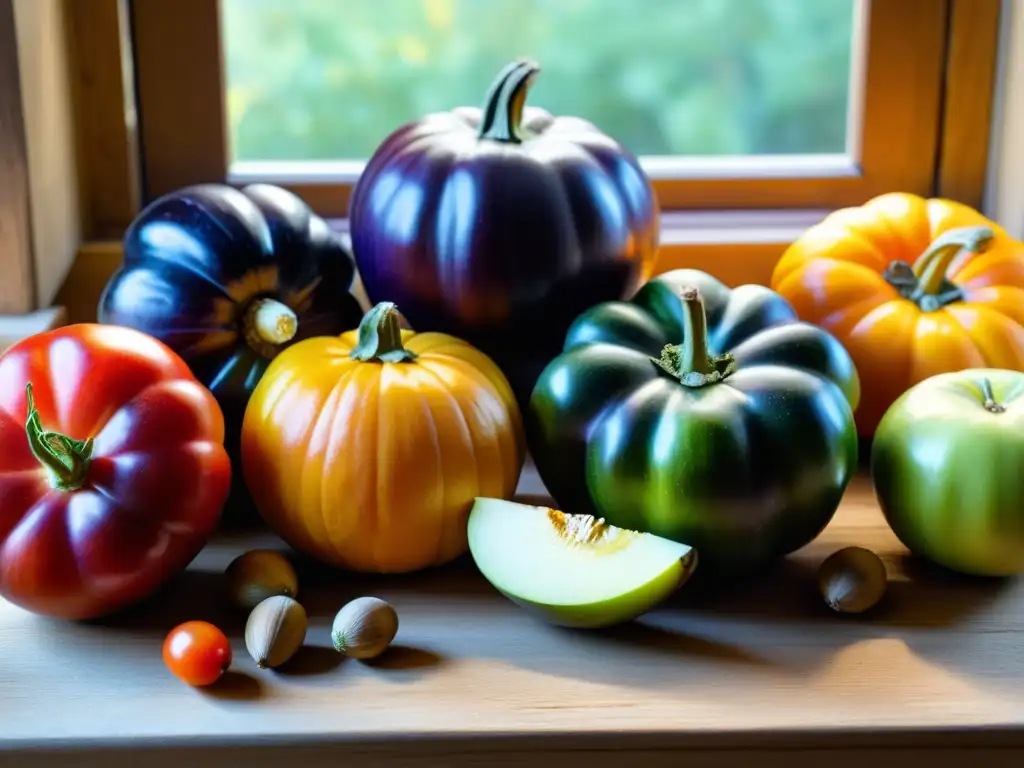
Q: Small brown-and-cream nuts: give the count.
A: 4